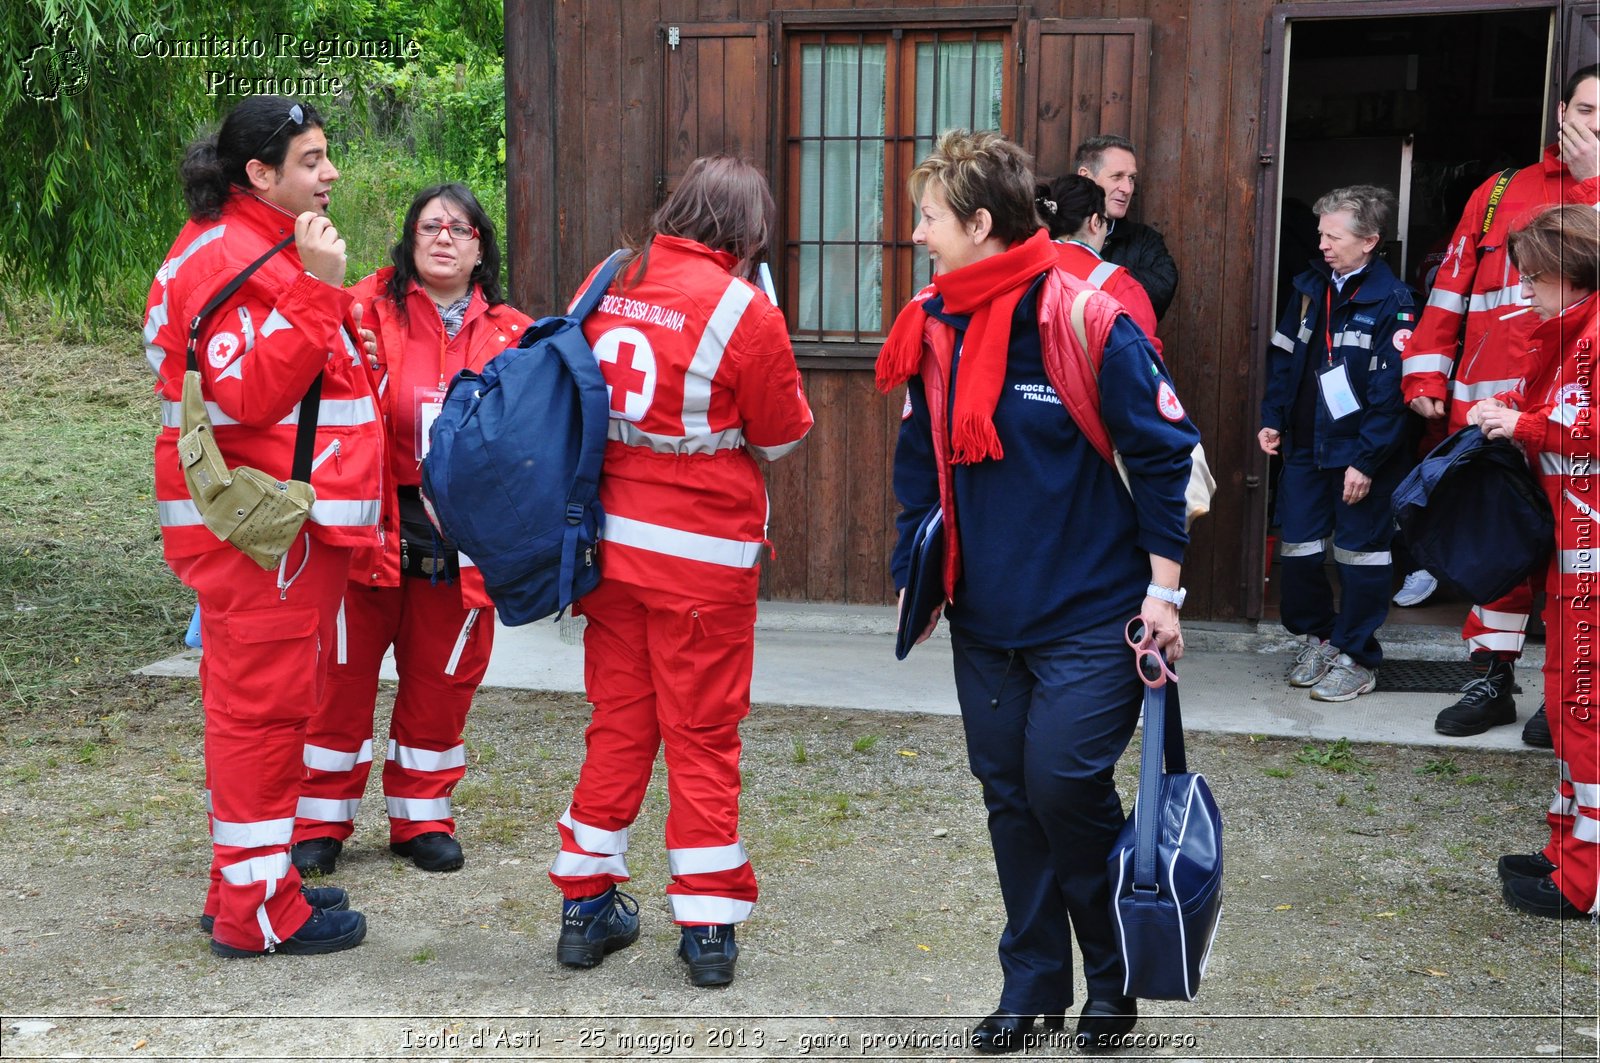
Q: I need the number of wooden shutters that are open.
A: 2